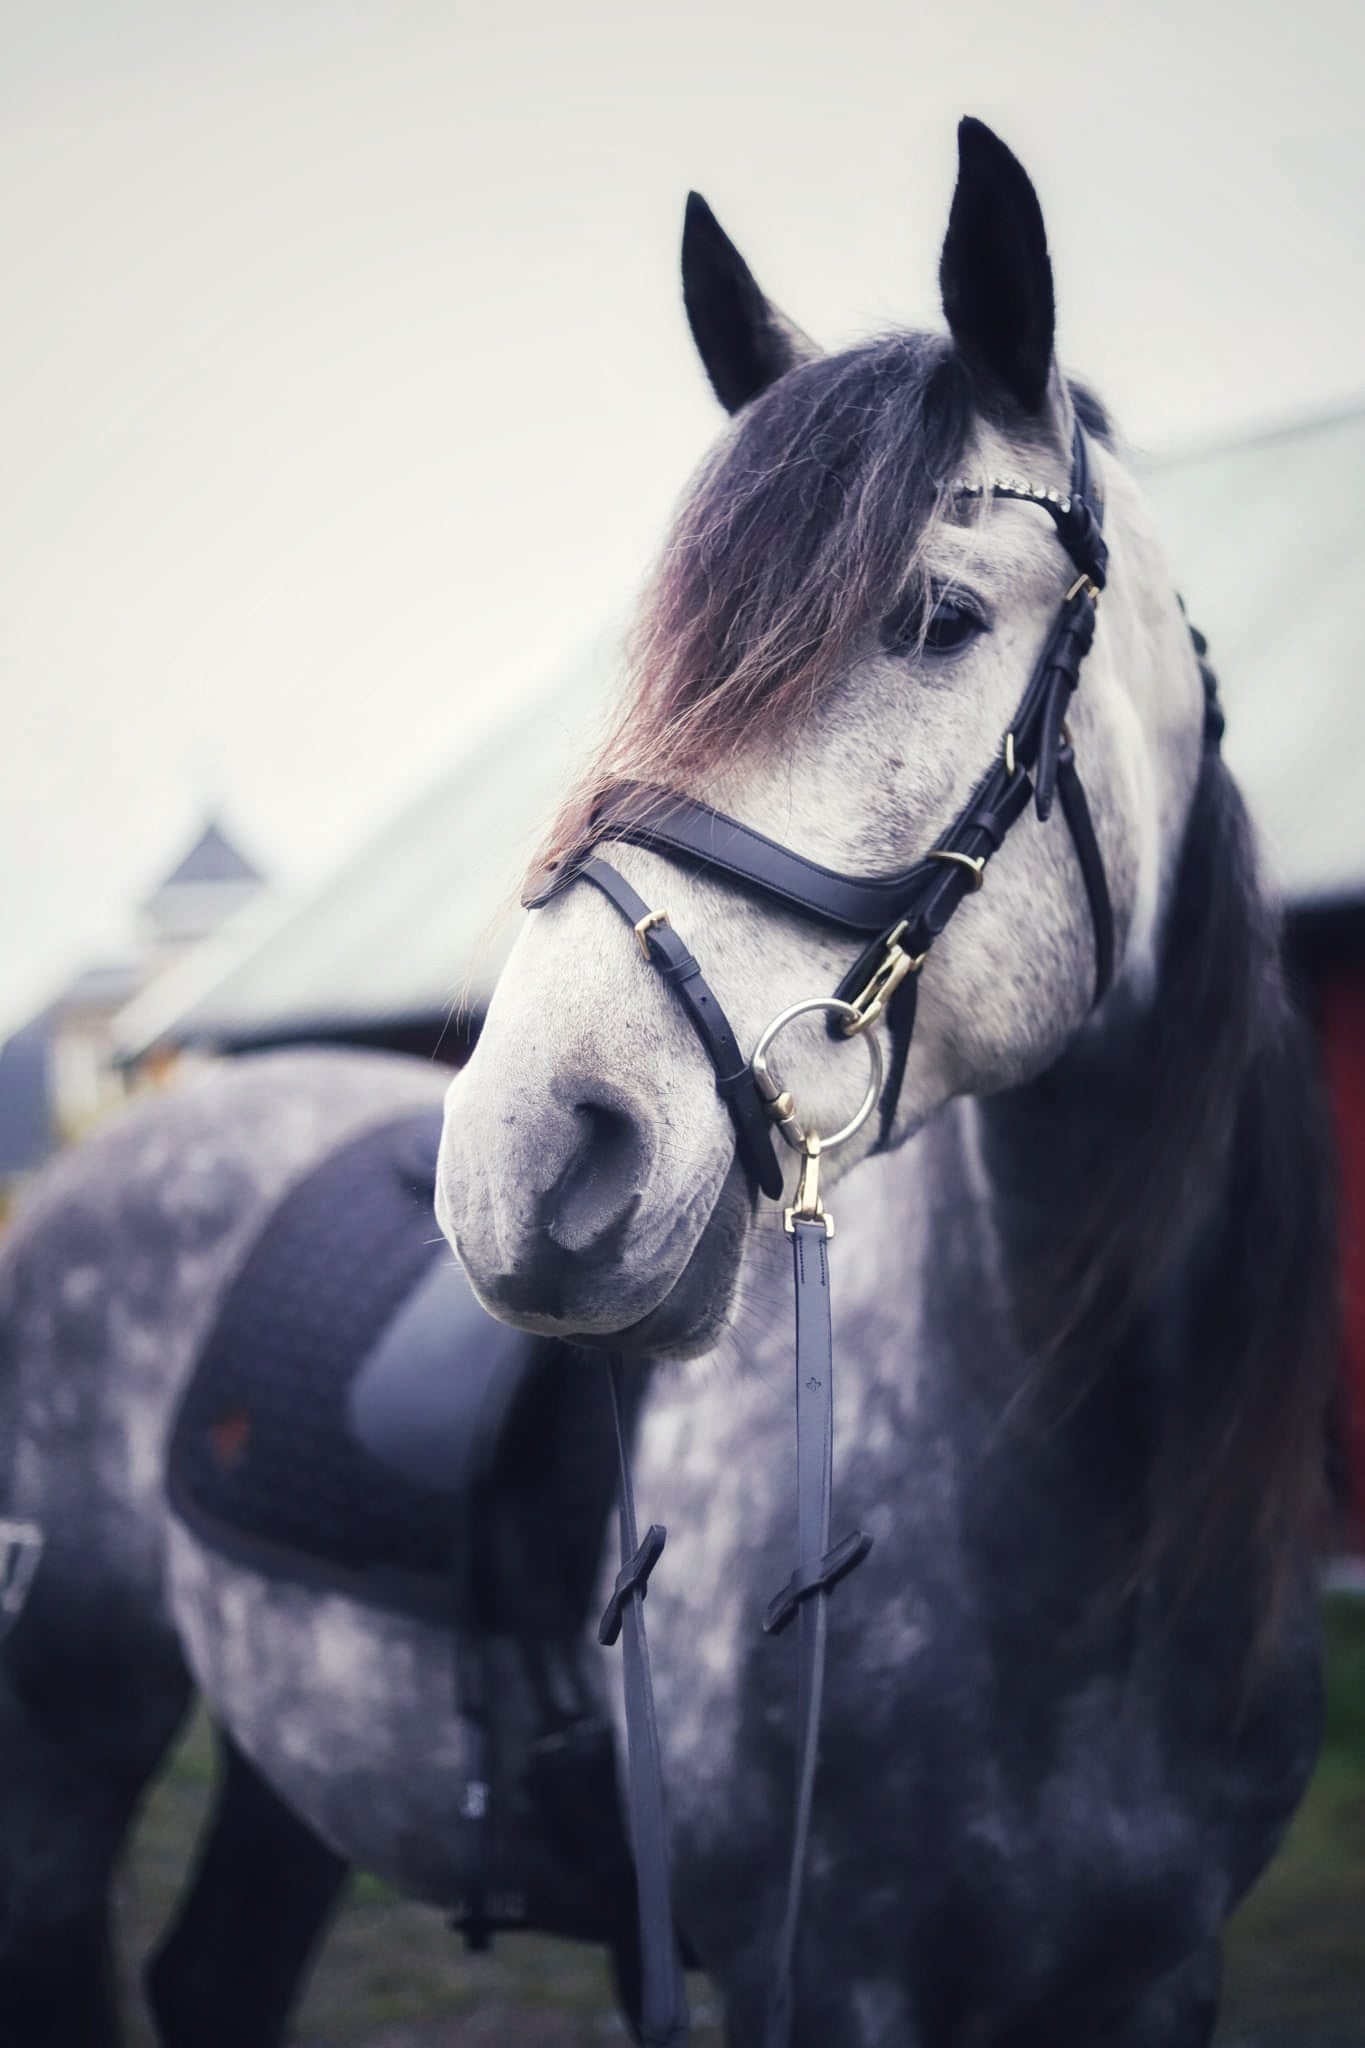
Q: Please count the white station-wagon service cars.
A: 0